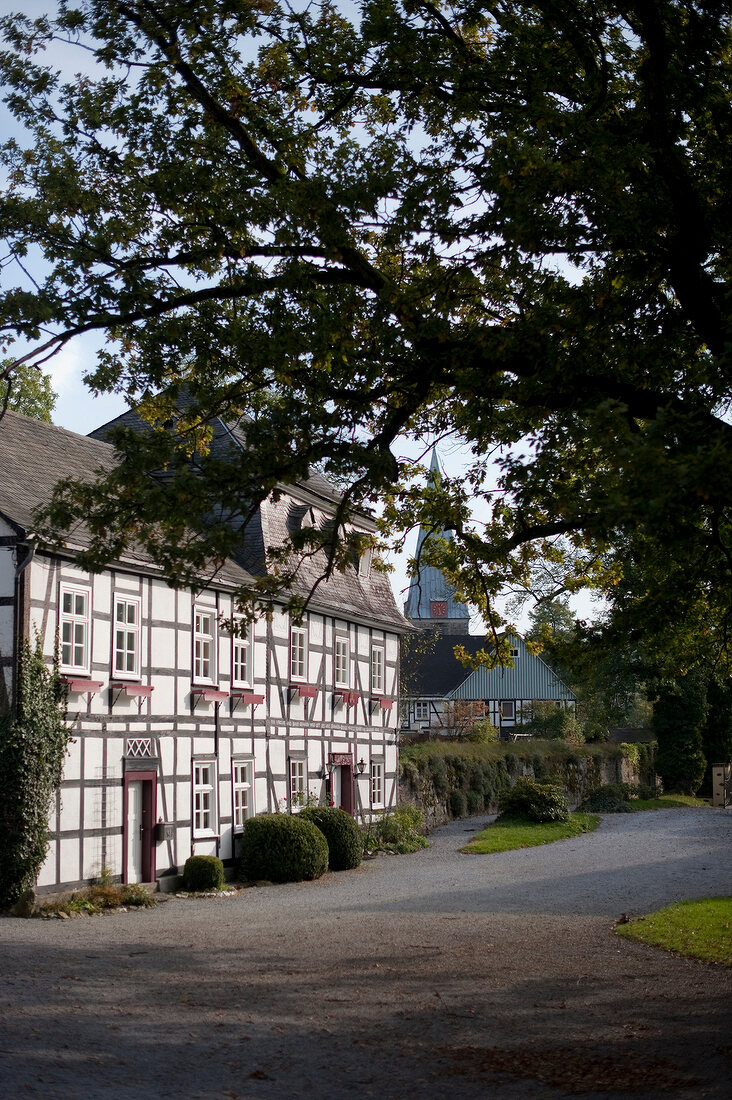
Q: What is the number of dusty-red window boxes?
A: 7